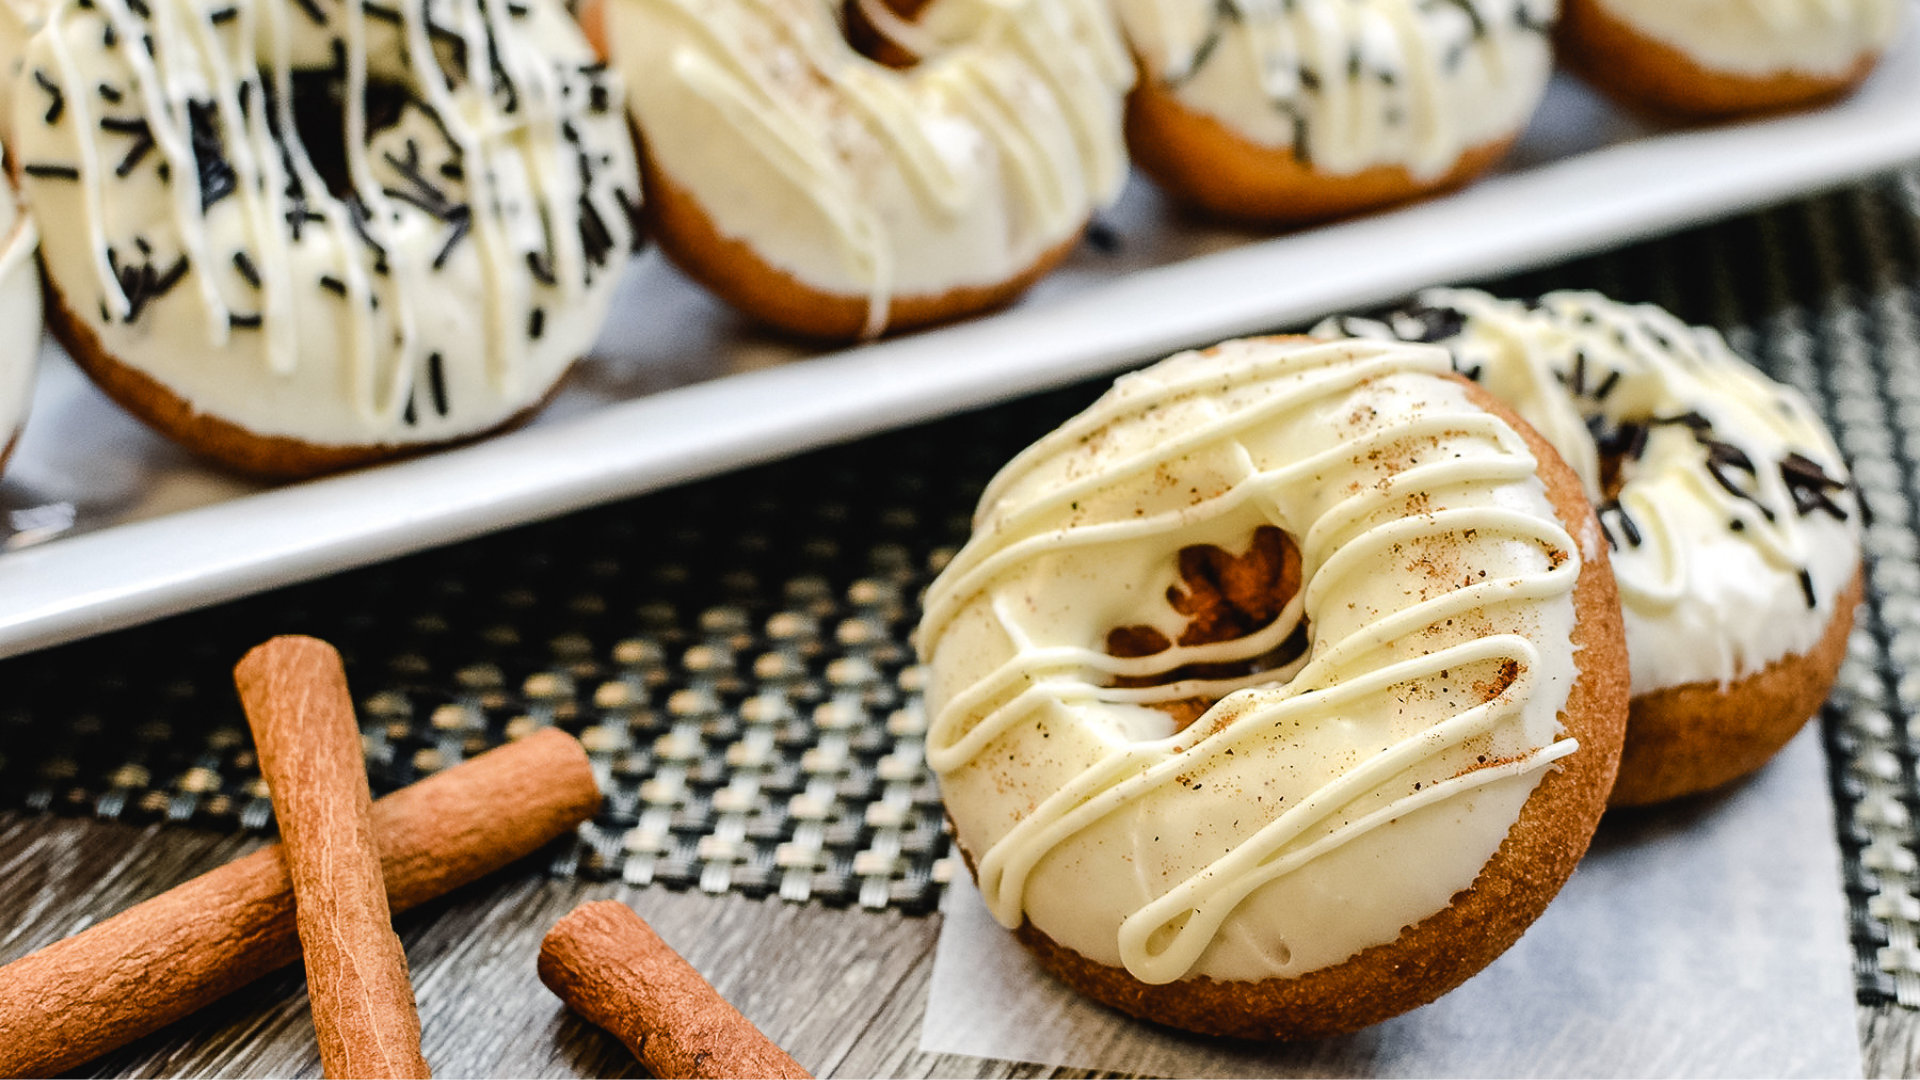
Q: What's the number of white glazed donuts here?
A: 7